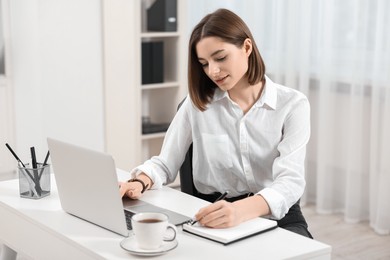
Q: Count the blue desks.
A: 0